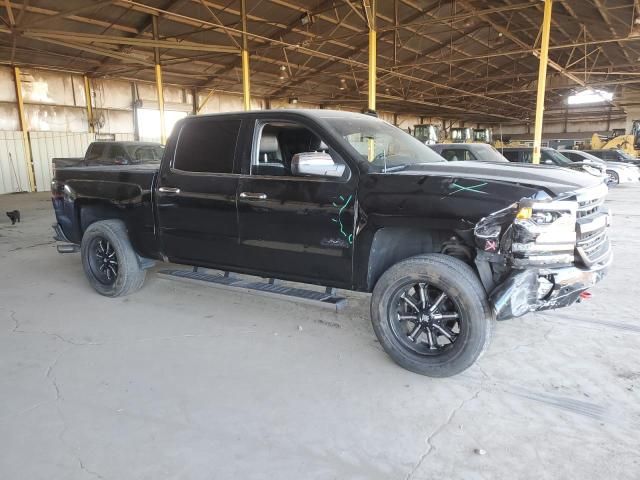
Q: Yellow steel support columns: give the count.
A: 6